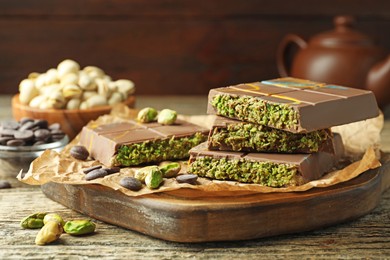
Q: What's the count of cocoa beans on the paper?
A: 6